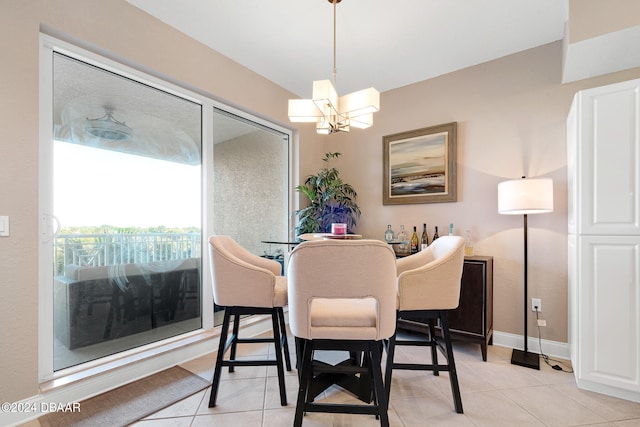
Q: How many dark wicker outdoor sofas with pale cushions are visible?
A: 1